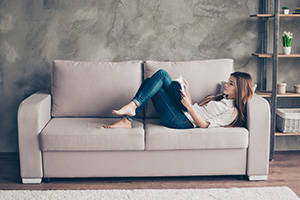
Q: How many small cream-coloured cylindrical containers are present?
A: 2